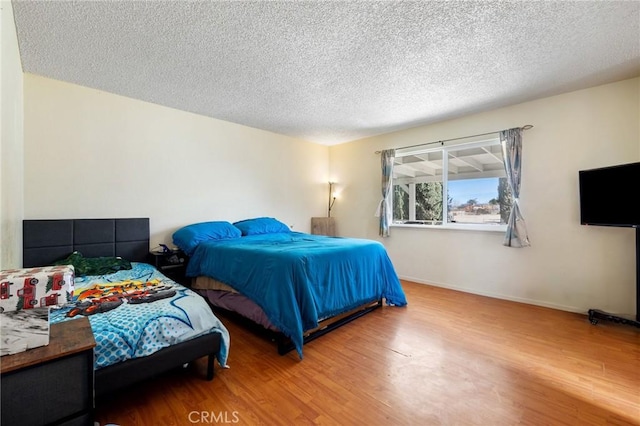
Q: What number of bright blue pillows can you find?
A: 2